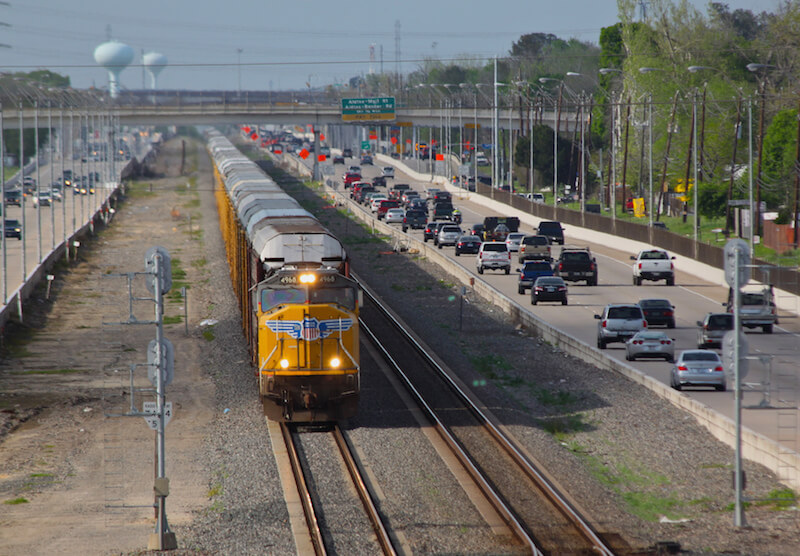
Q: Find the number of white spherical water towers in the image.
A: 2